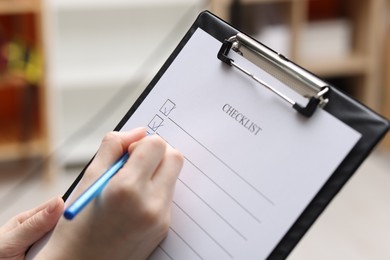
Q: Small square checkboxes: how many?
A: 2